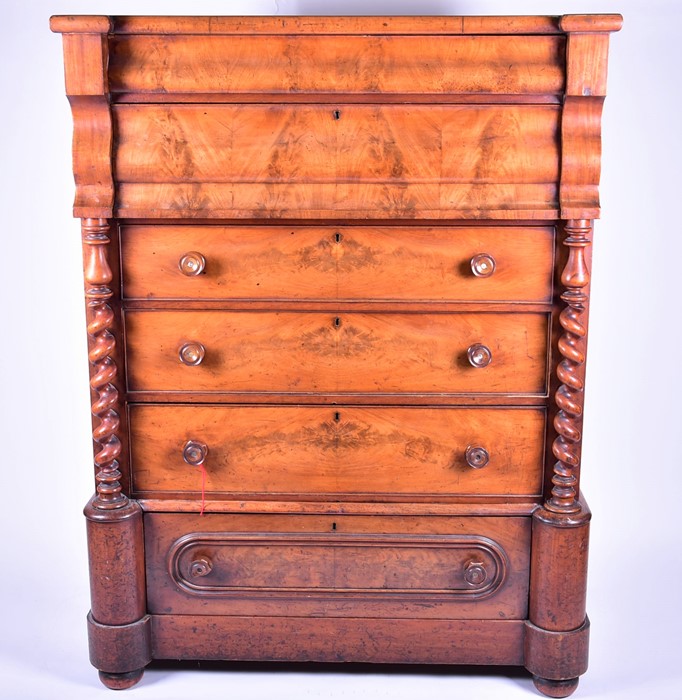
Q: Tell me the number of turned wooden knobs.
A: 8